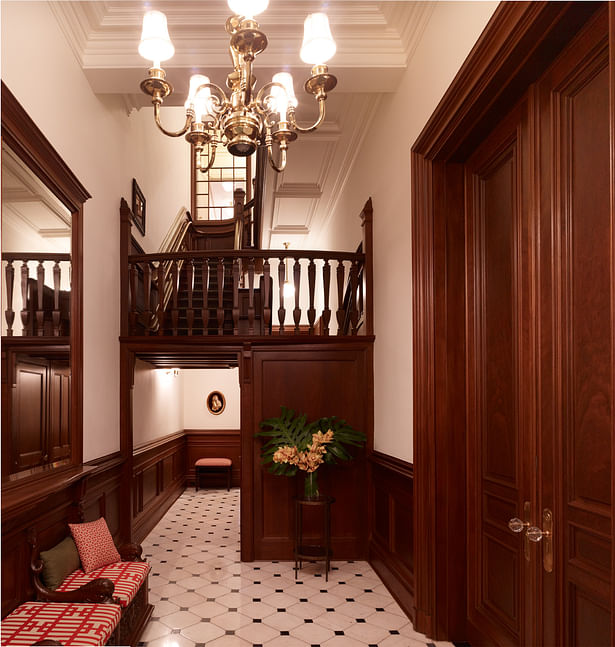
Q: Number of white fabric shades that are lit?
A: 5